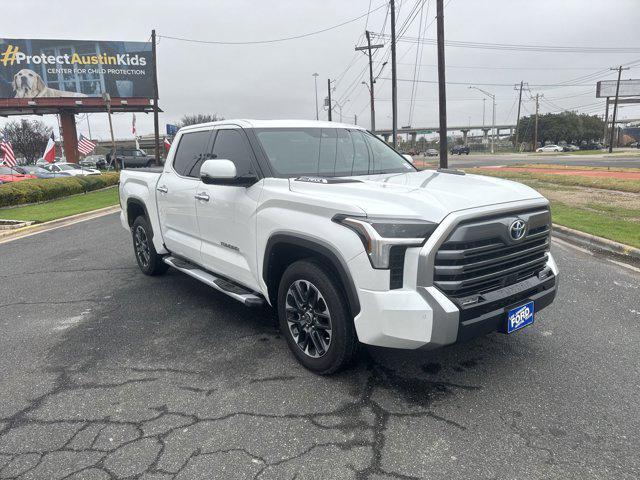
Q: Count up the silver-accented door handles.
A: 2